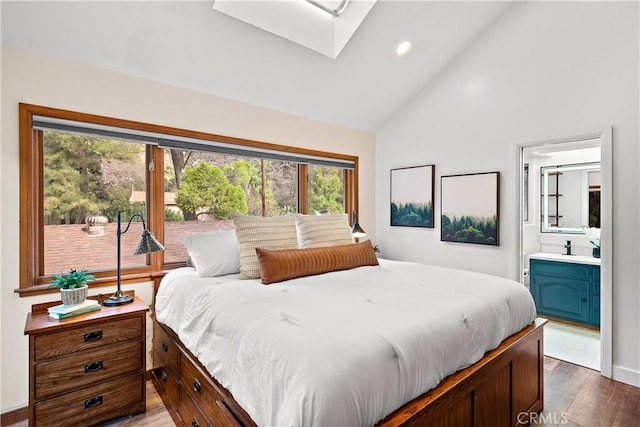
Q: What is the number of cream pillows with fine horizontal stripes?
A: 2